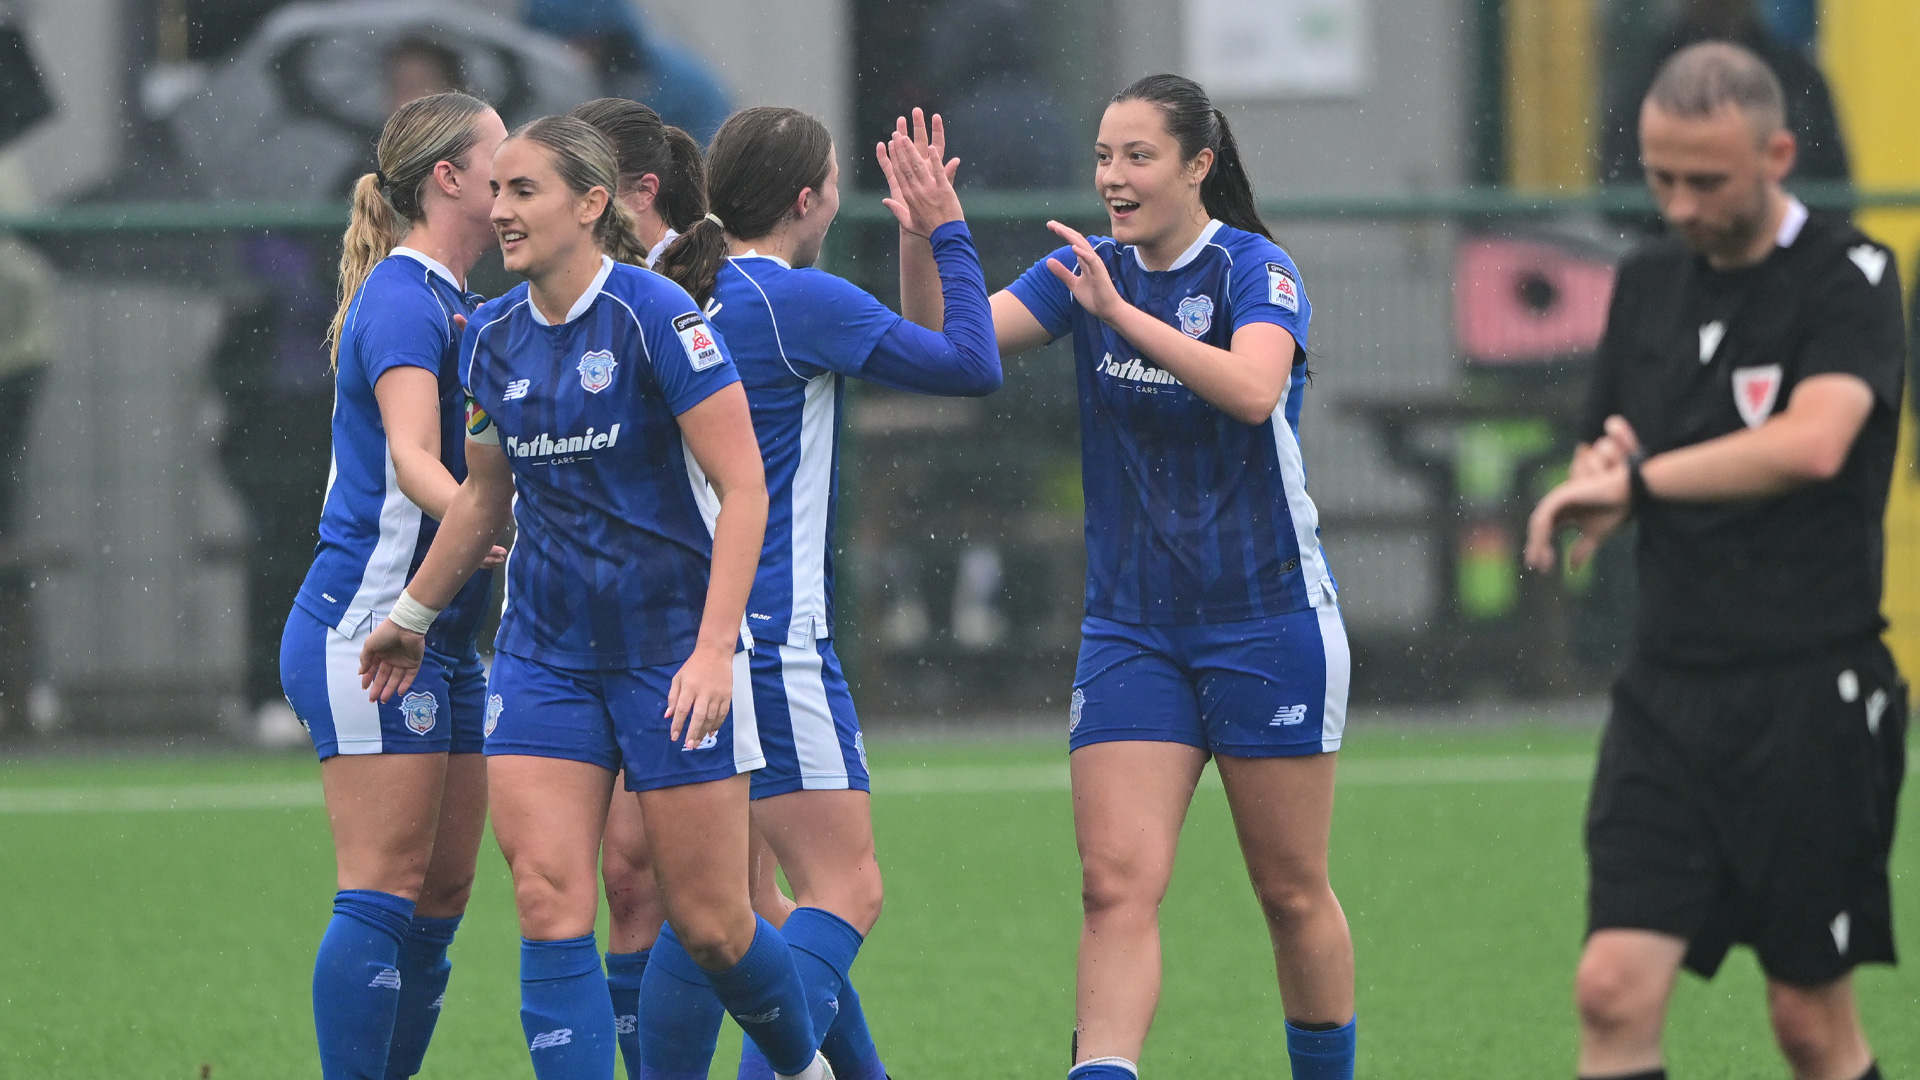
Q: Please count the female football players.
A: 5